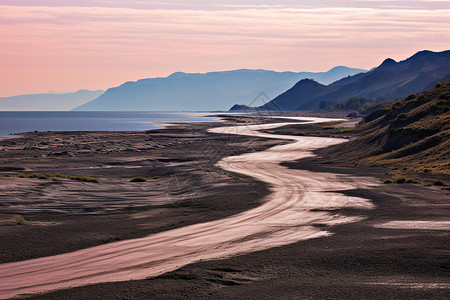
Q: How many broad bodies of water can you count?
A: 1